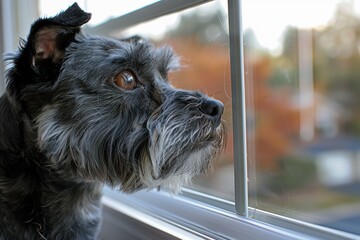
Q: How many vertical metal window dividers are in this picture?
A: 1